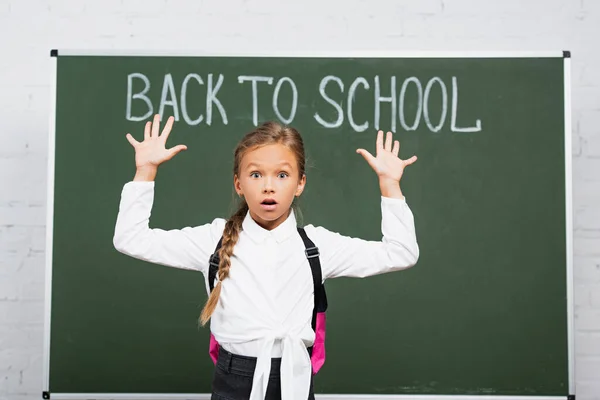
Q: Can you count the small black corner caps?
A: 4